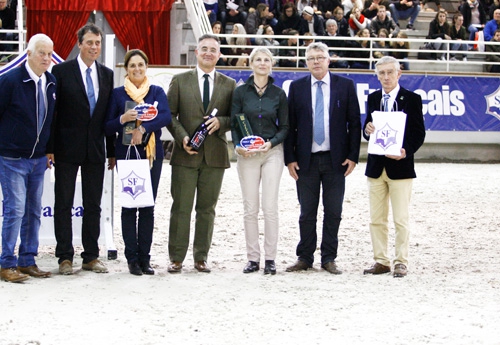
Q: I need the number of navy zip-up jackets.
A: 1